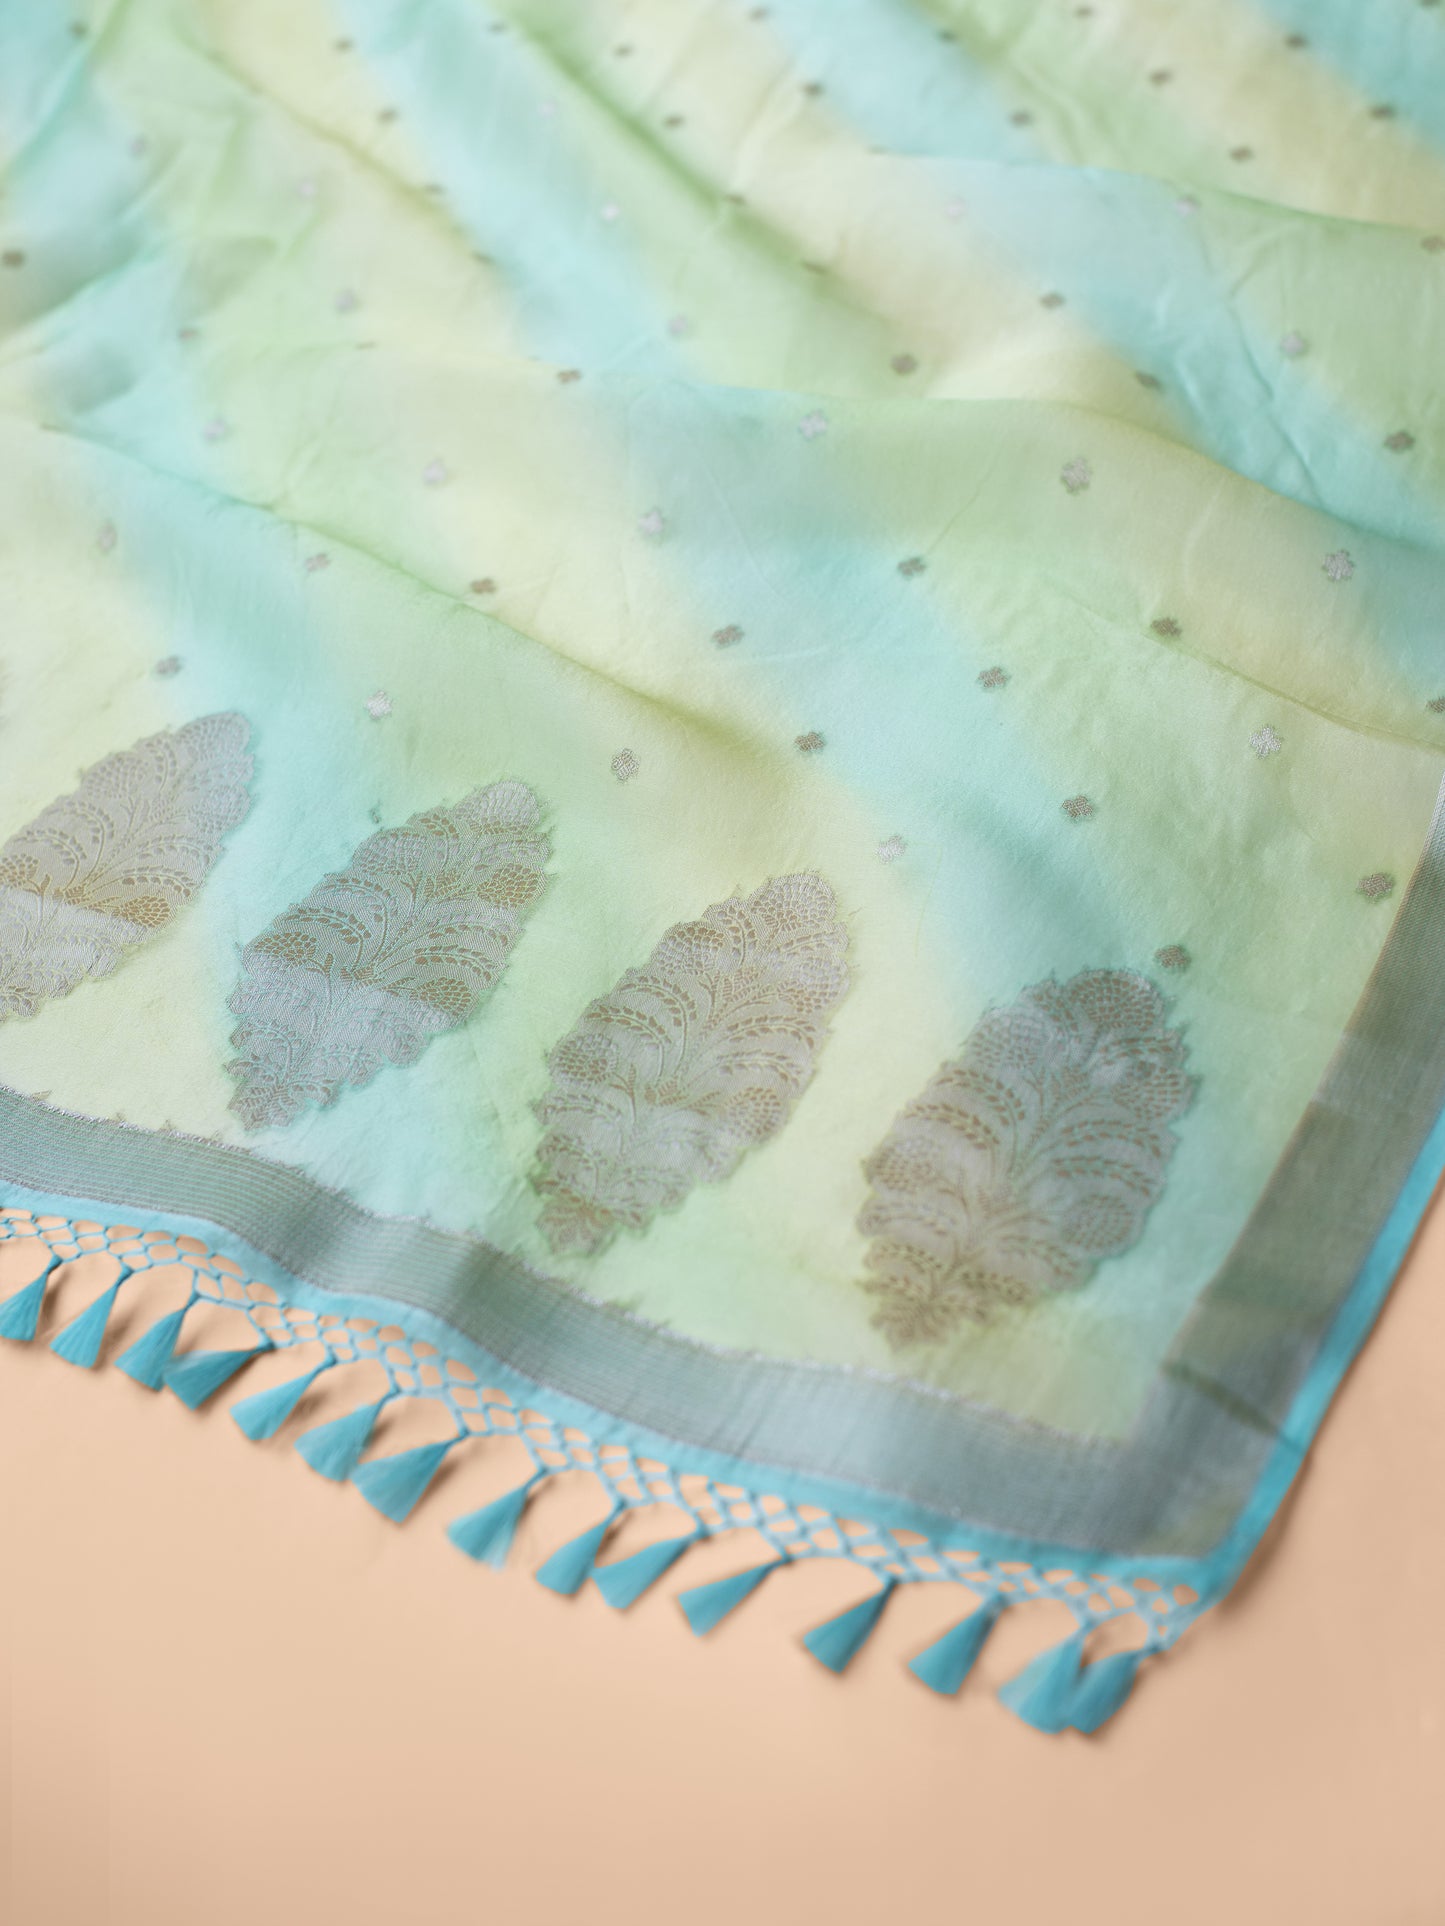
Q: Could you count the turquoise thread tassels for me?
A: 15